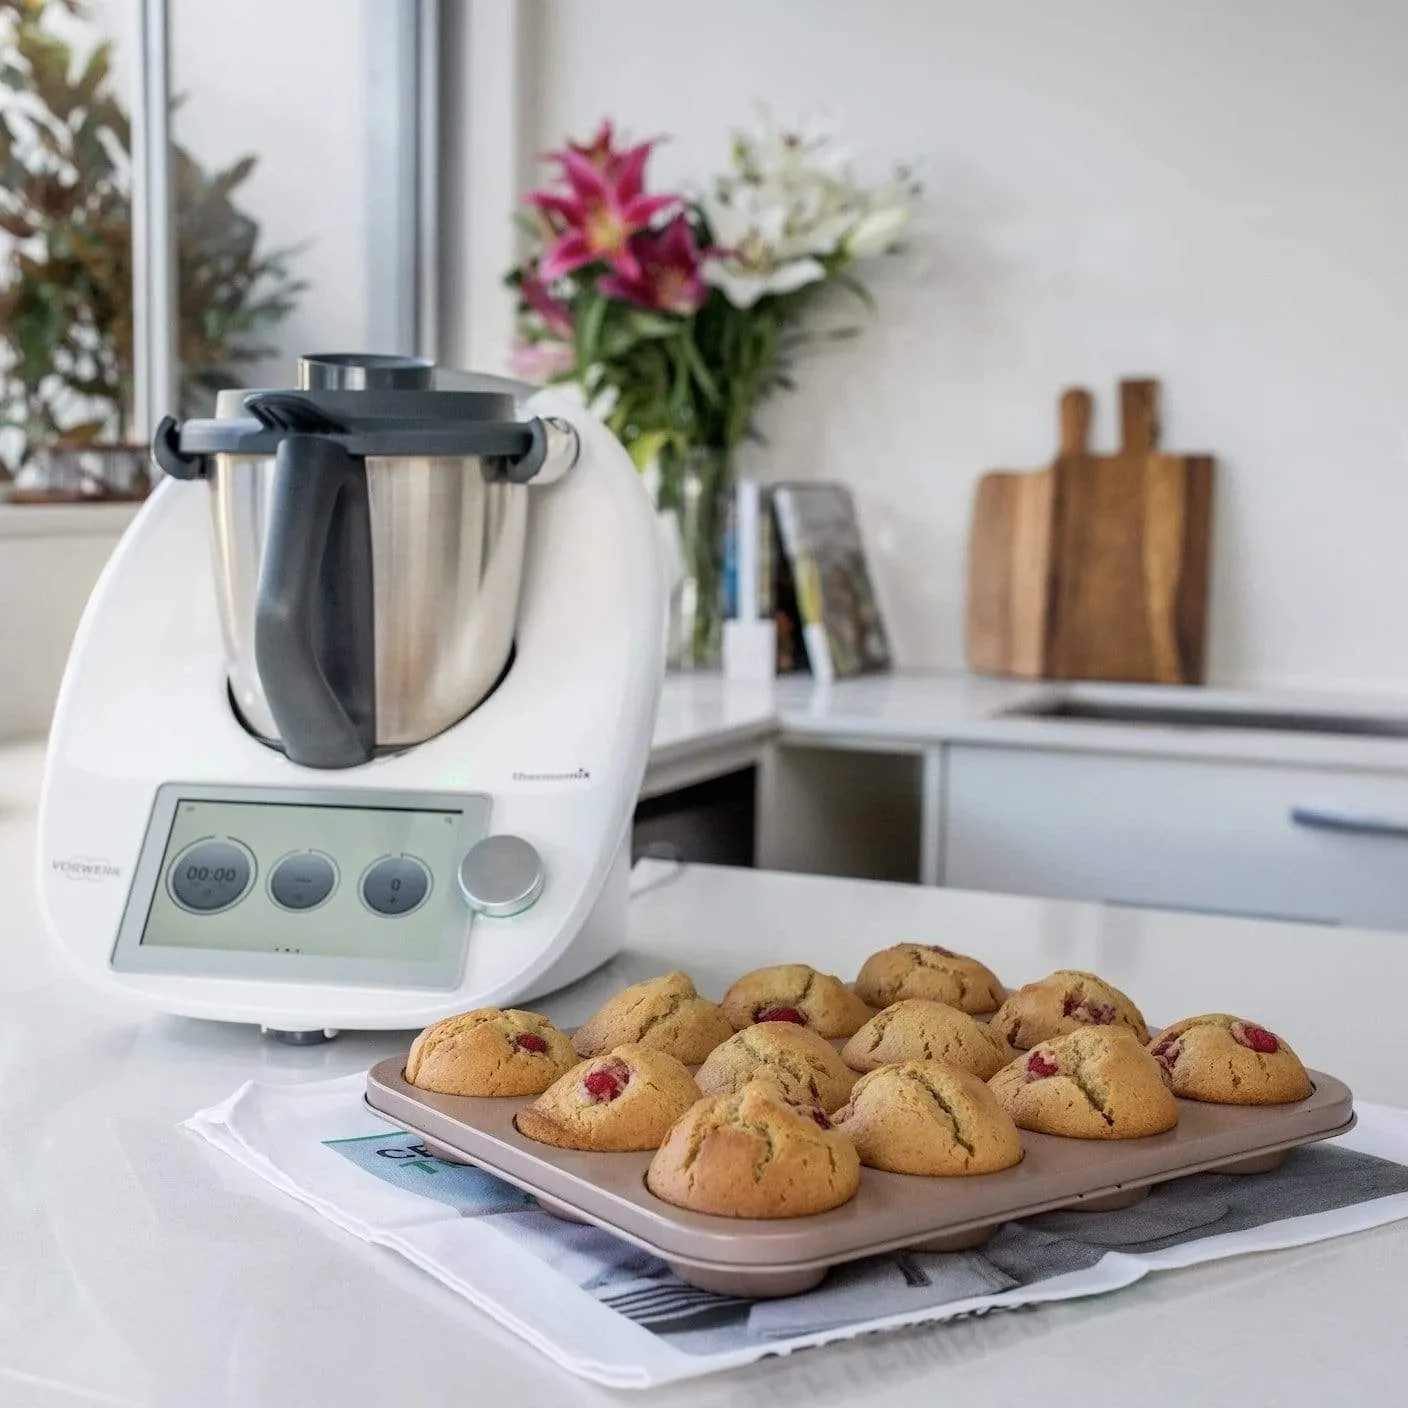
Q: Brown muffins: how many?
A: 12